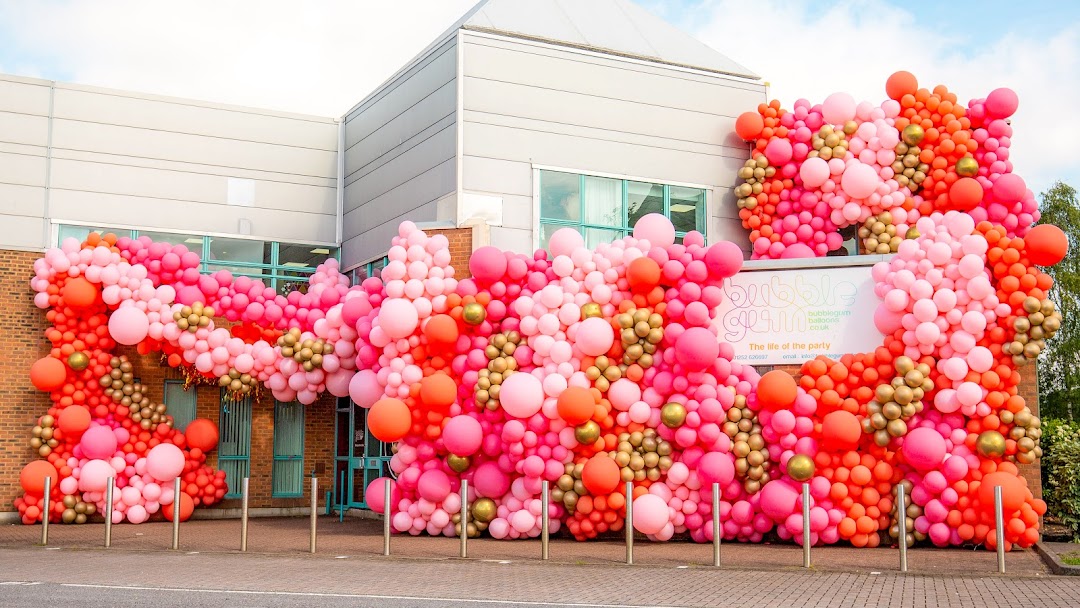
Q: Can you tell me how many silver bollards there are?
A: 13